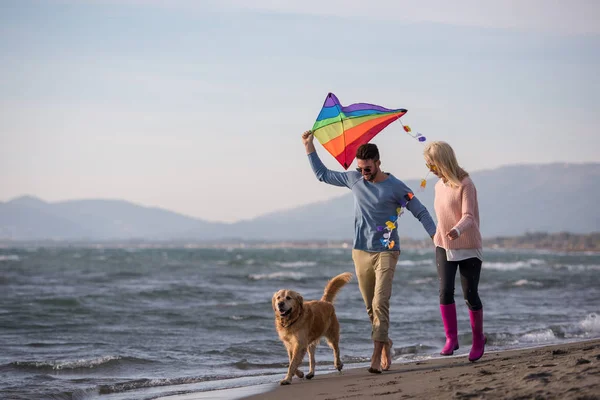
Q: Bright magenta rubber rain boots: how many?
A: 2